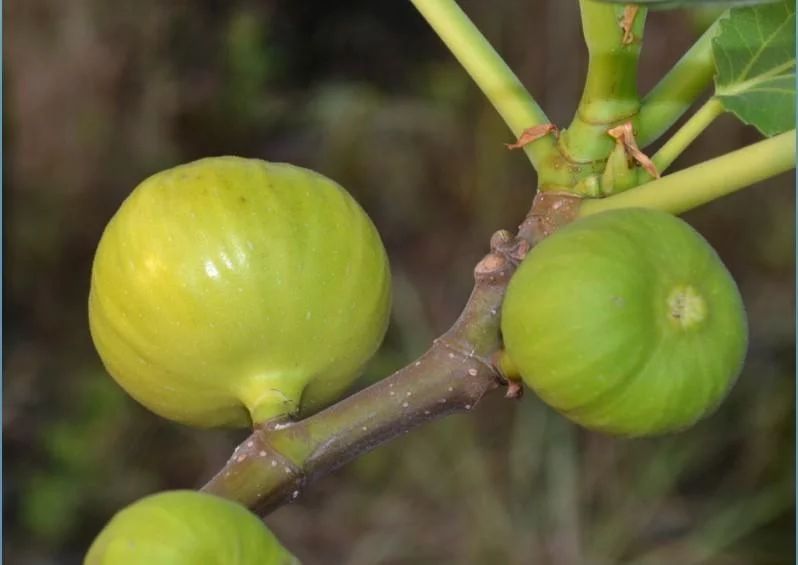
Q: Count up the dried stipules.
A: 3